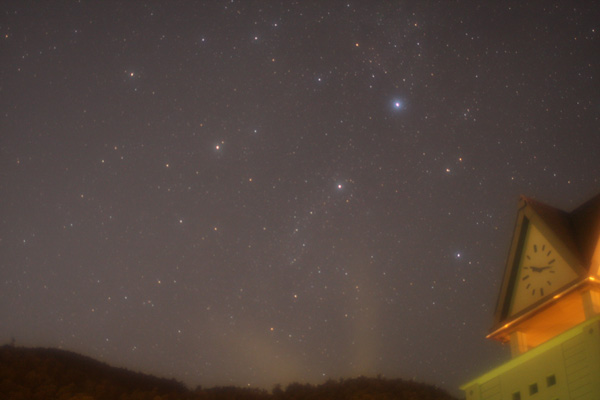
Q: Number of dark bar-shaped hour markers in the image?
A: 12